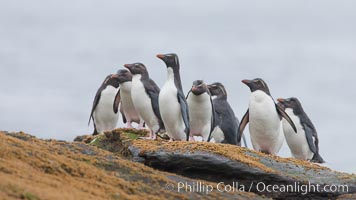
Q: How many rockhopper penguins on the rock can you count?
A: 8